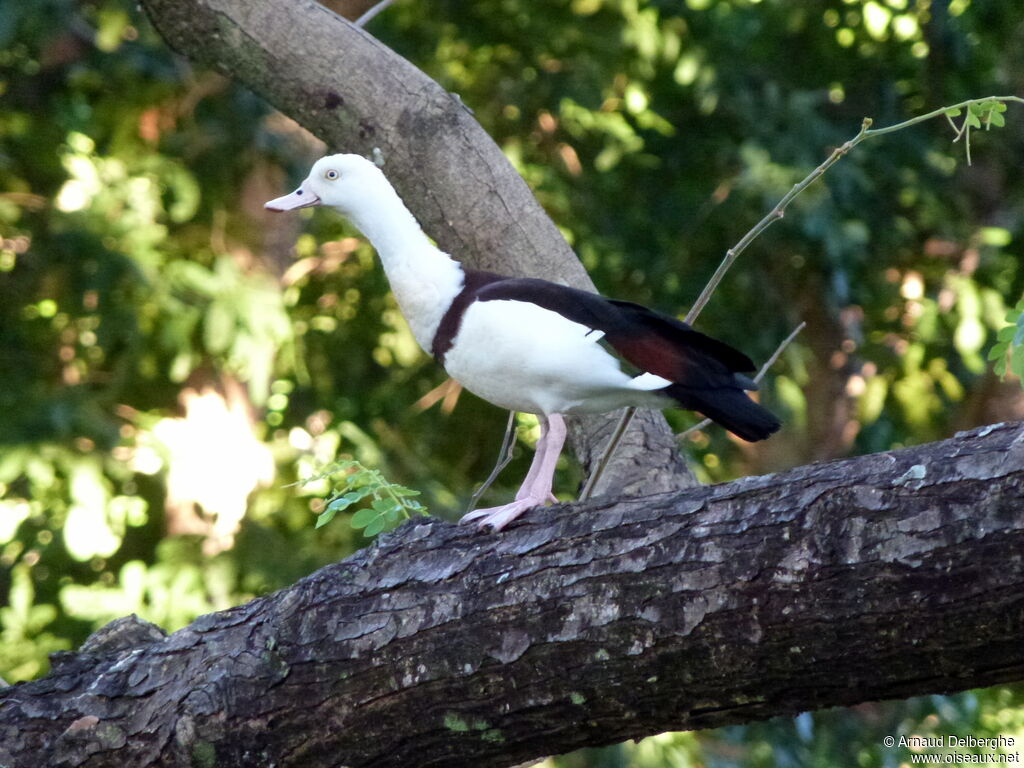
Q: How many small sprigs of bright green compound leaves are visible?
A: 3